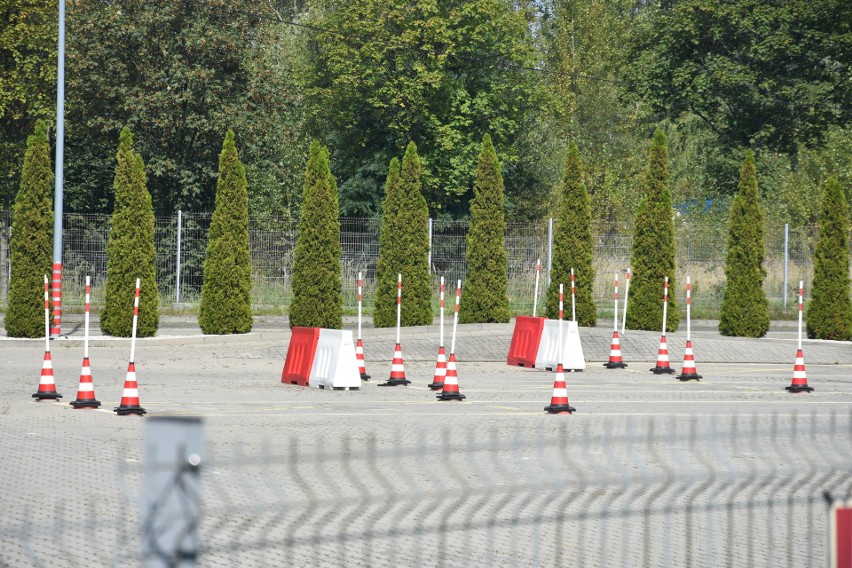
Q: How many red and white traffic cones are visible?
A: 12